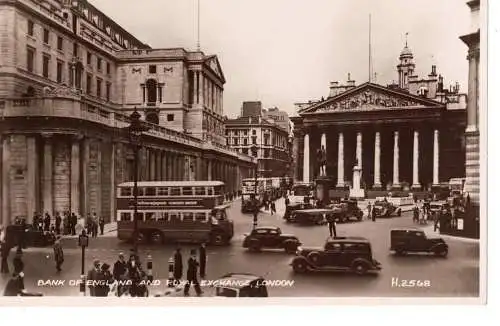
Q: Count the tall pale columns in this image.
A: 8